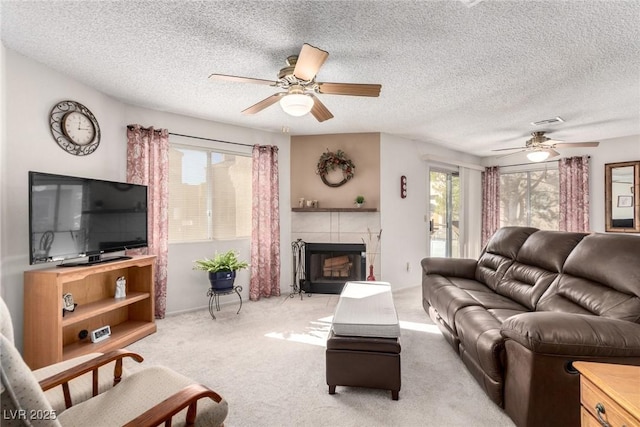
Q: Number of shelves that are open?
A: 2